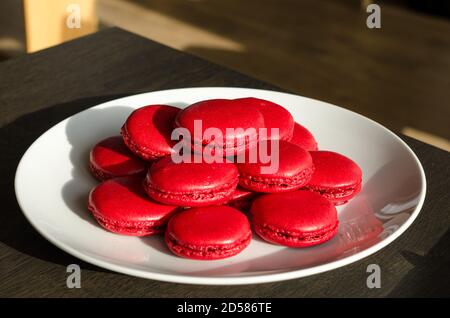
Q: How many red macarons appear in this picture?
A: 12